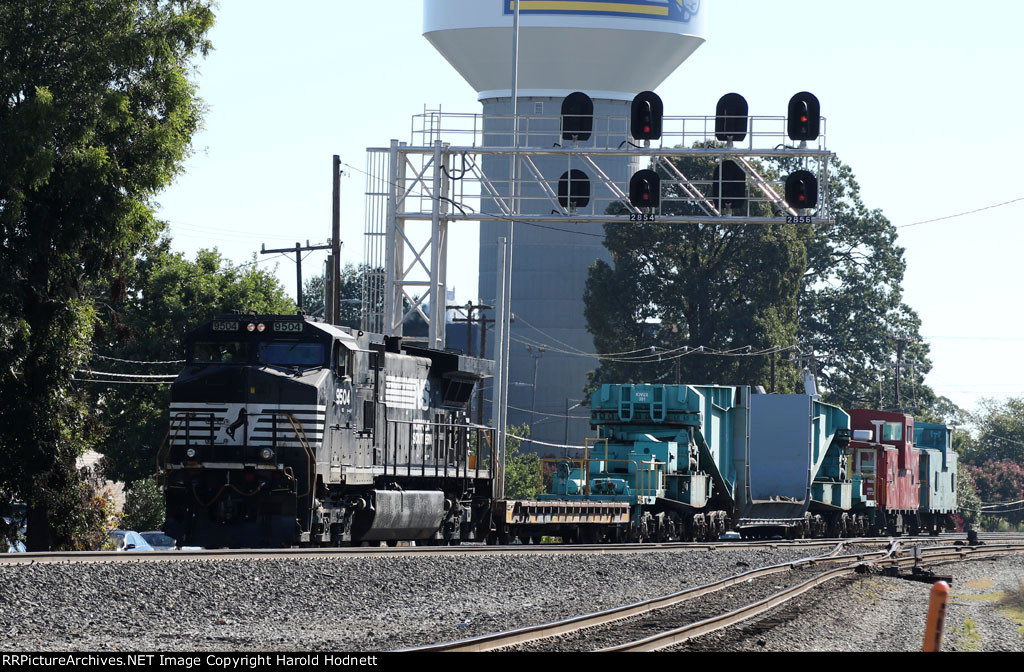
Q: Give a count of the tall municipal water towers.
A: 1